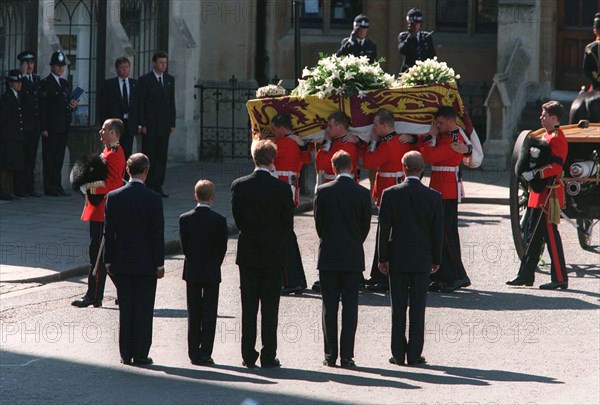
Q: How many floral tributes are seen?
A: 3